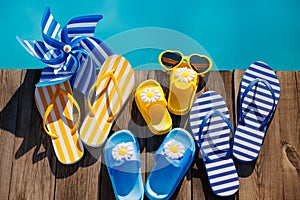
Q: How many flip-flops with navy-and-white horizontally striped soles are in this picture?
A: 2